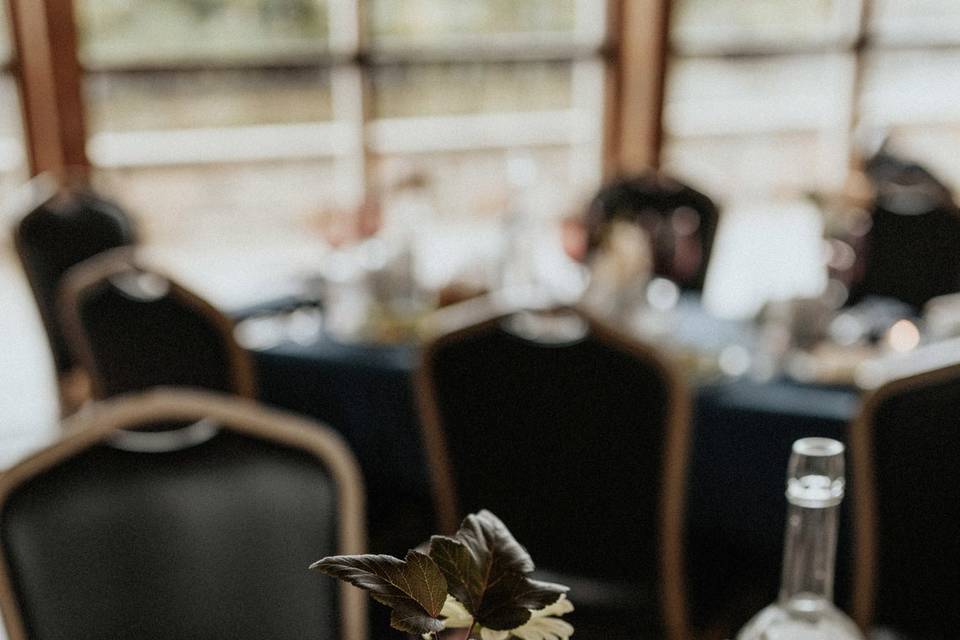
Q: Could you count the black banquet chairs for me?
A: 7